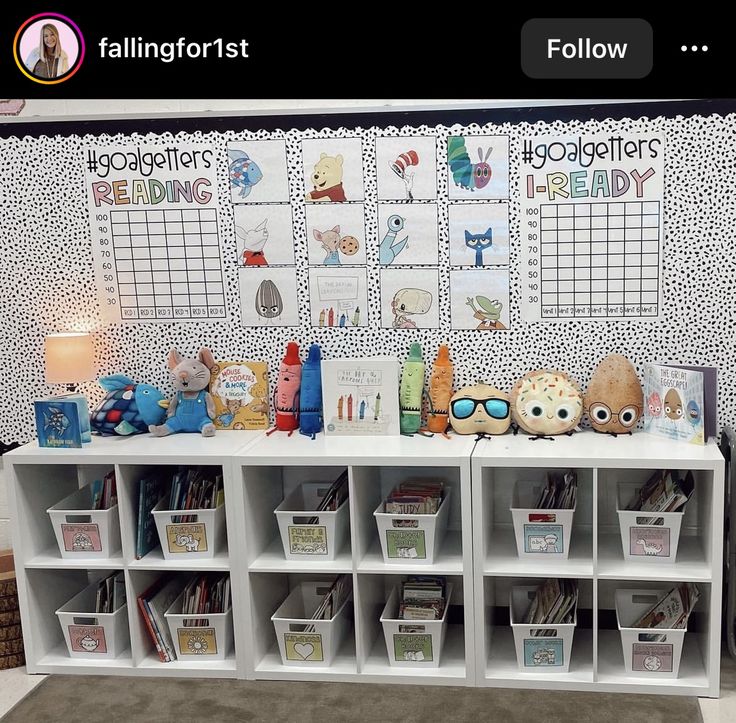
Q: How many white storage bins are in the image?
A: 12